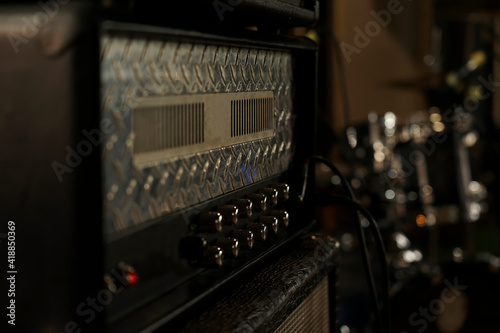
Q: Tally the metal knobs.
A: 12